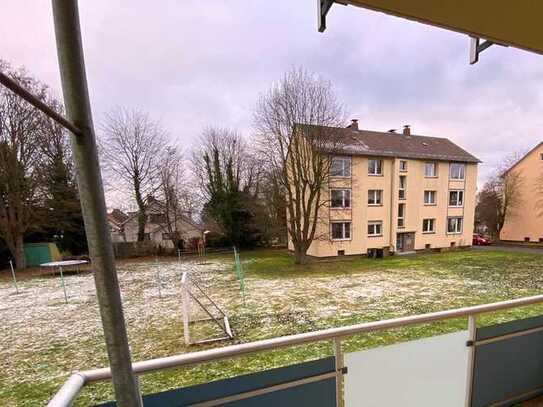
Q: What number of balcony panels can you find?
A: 3